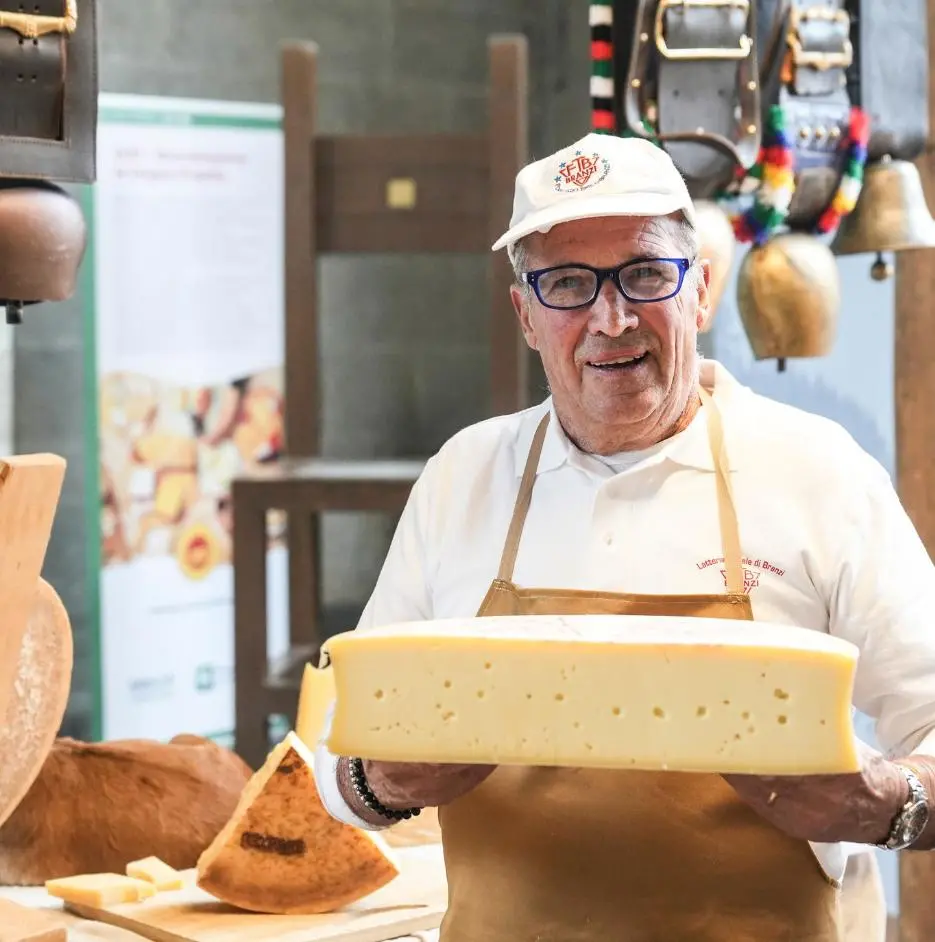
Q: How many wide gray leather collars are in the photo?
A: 4